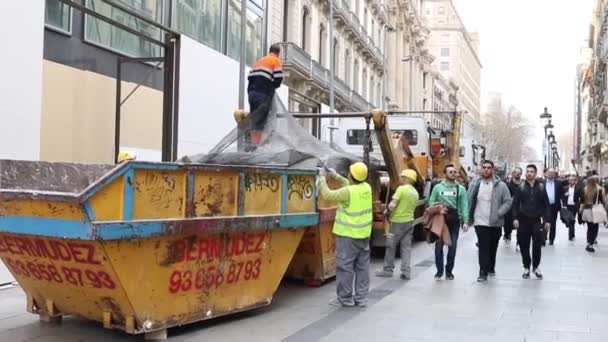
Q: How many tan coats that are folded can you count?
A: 1